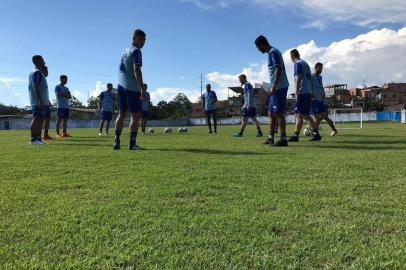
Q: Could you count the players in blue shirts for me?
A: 11